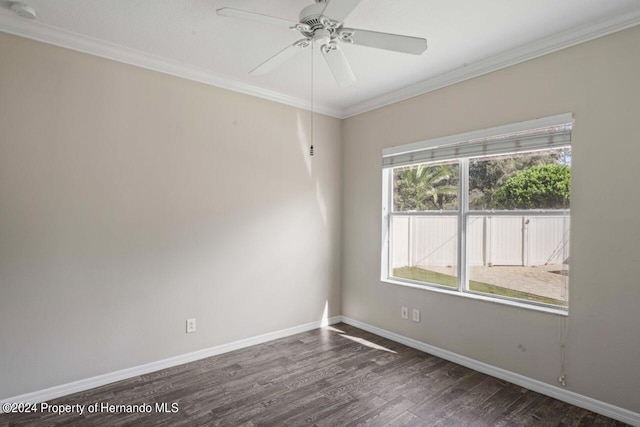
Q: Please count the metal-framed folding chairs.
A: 0